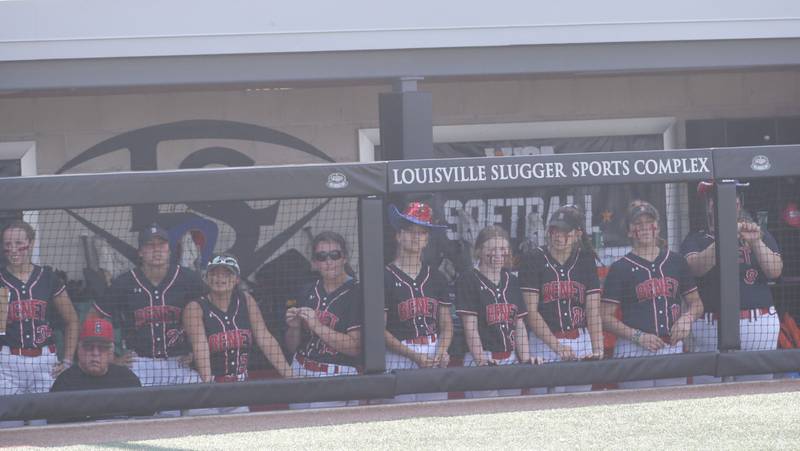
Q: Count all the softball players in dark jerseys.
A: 9